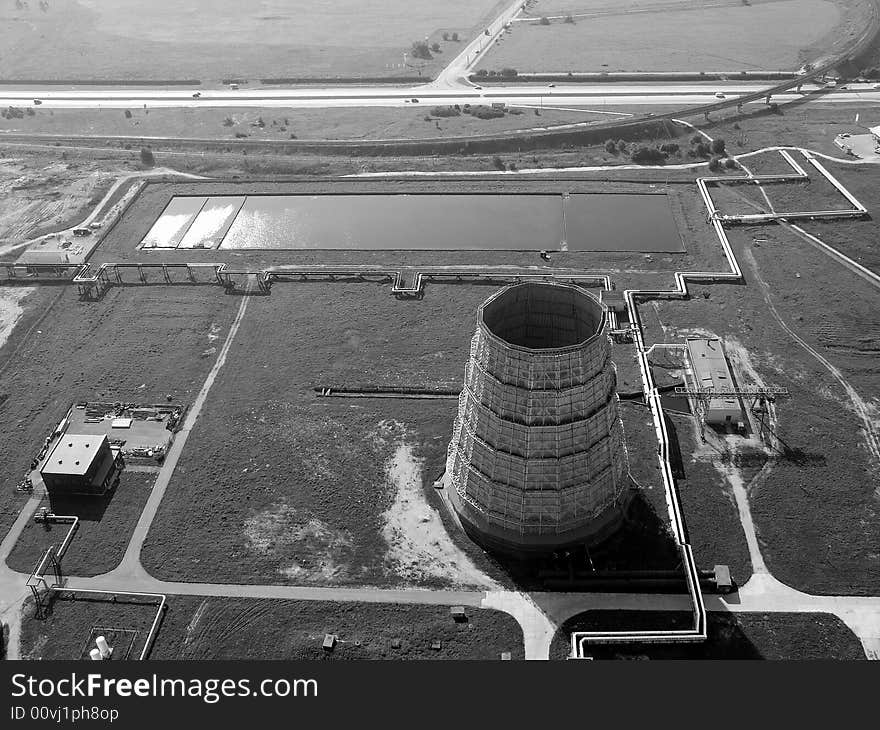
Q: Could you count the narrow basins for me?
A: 2